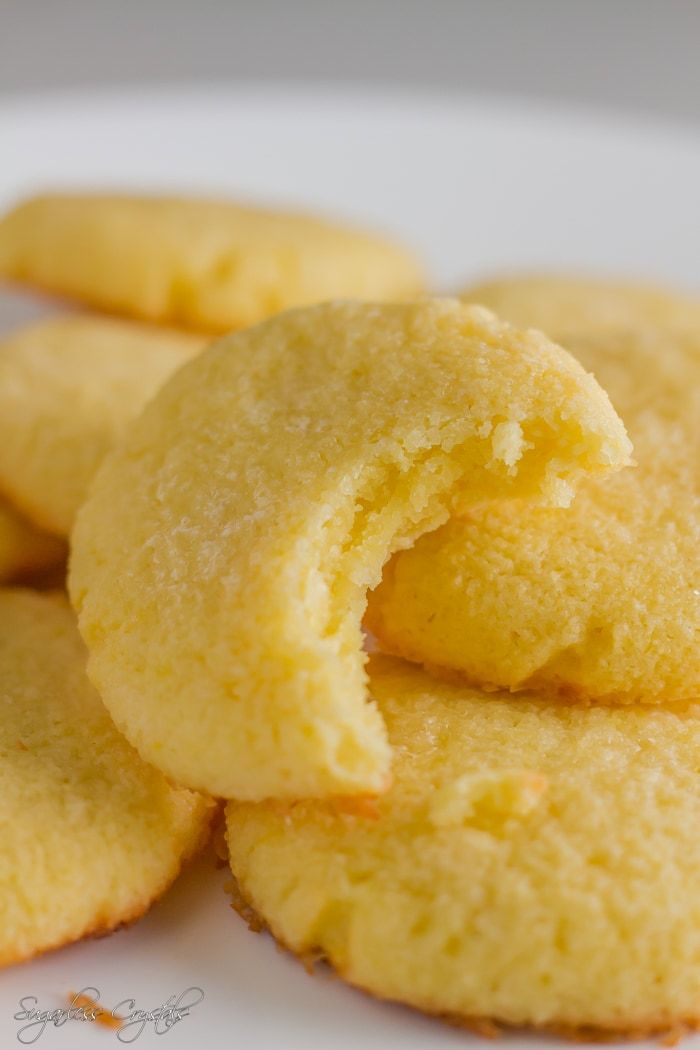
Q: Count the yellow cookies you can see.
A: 8